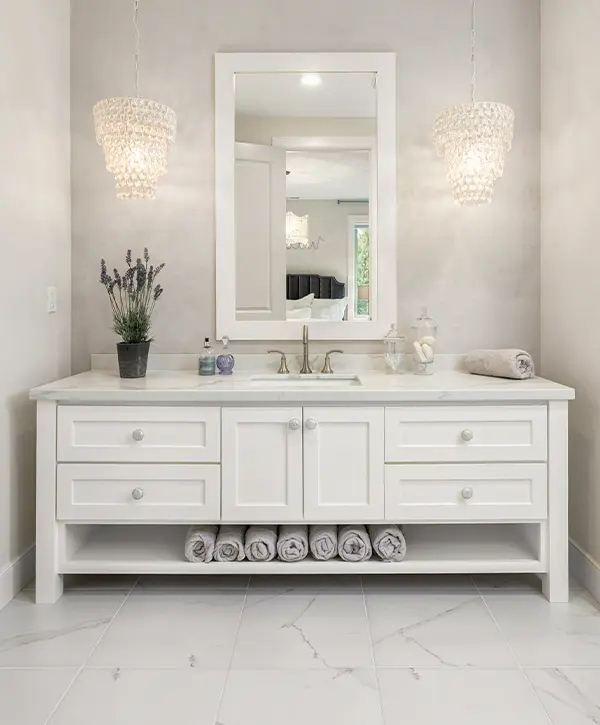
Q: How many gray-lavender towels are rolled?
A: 8